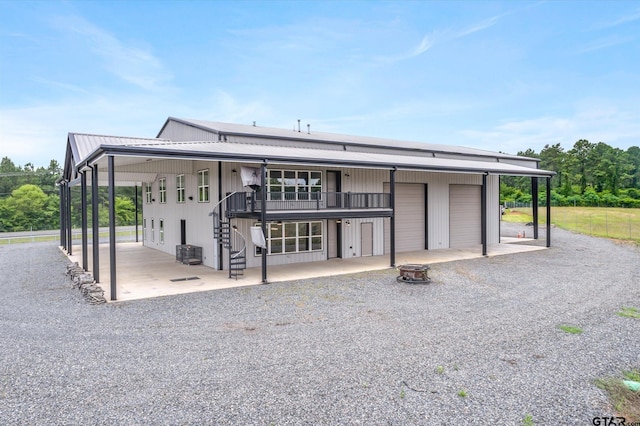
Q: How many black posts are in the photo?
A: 12